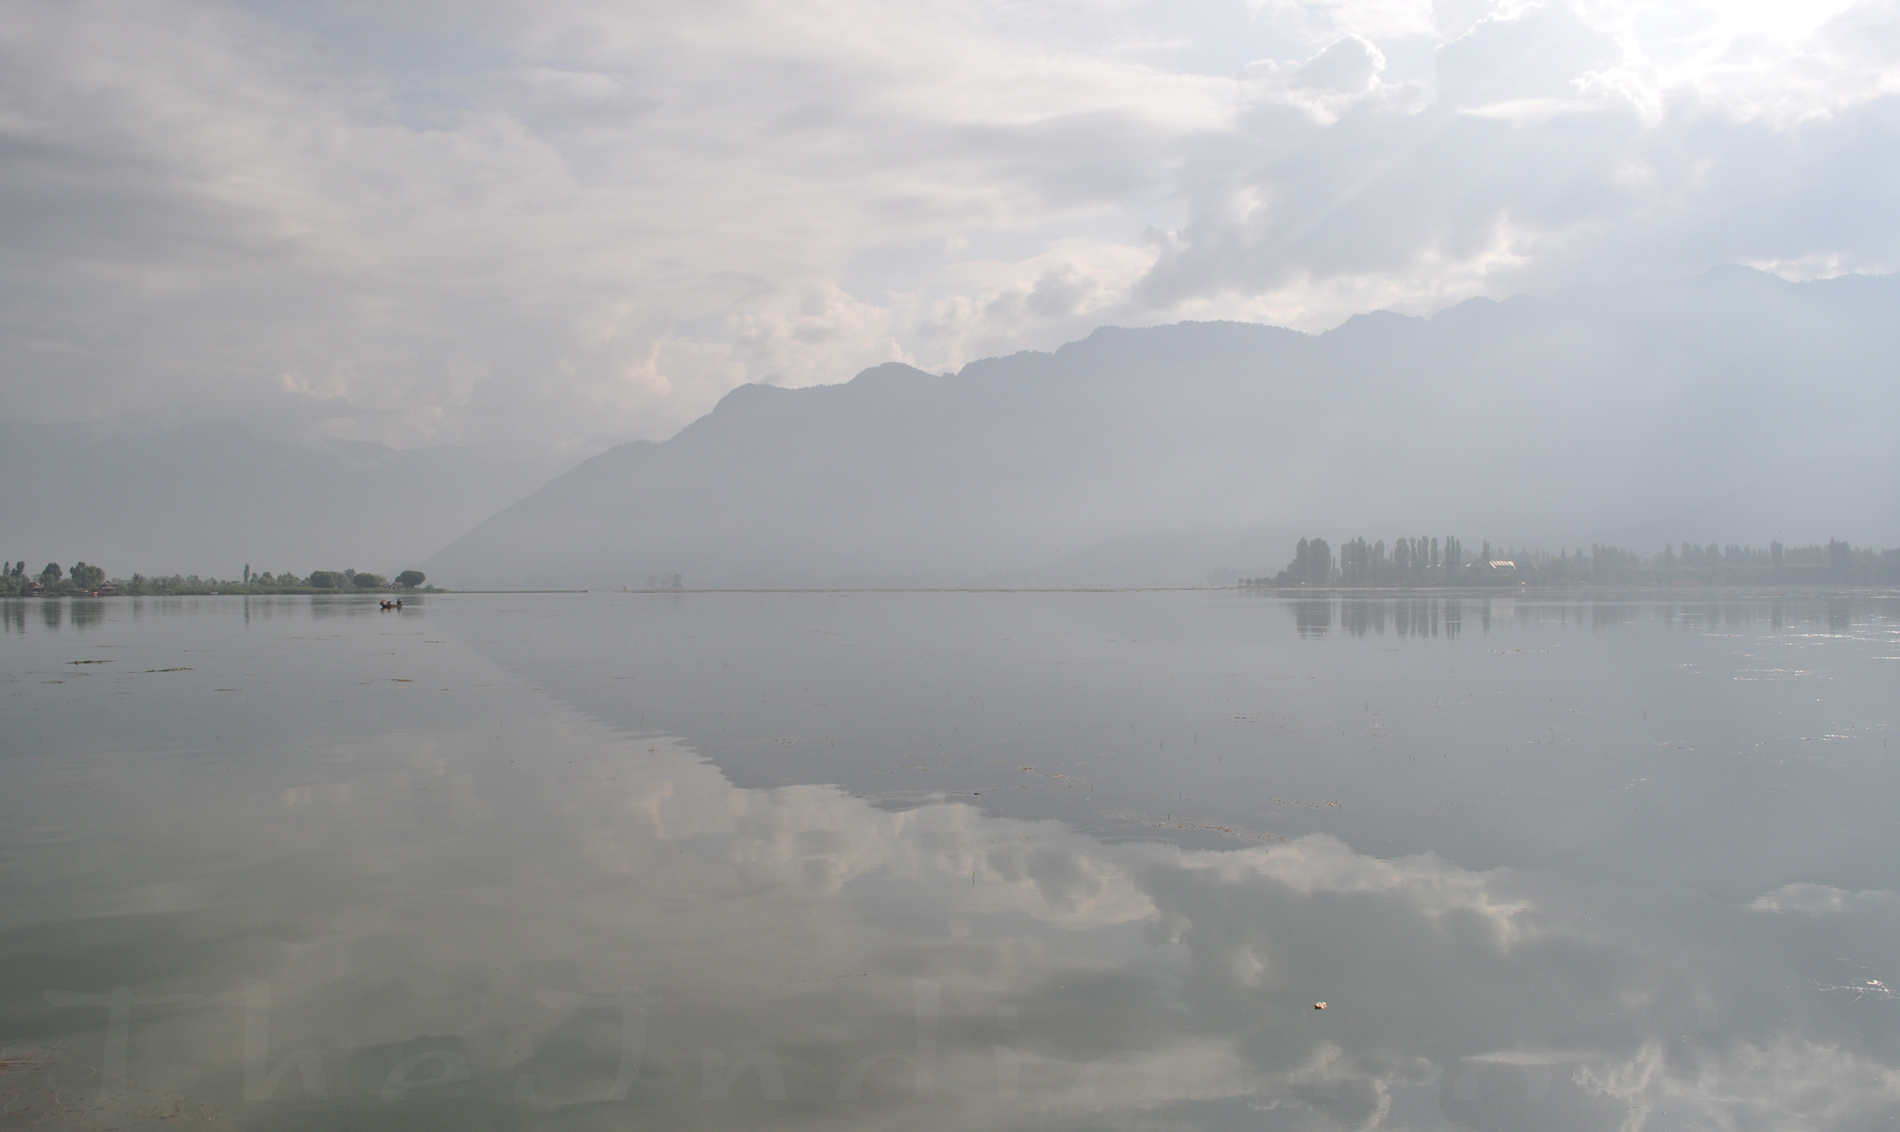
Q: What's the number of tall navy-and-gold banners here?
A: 0